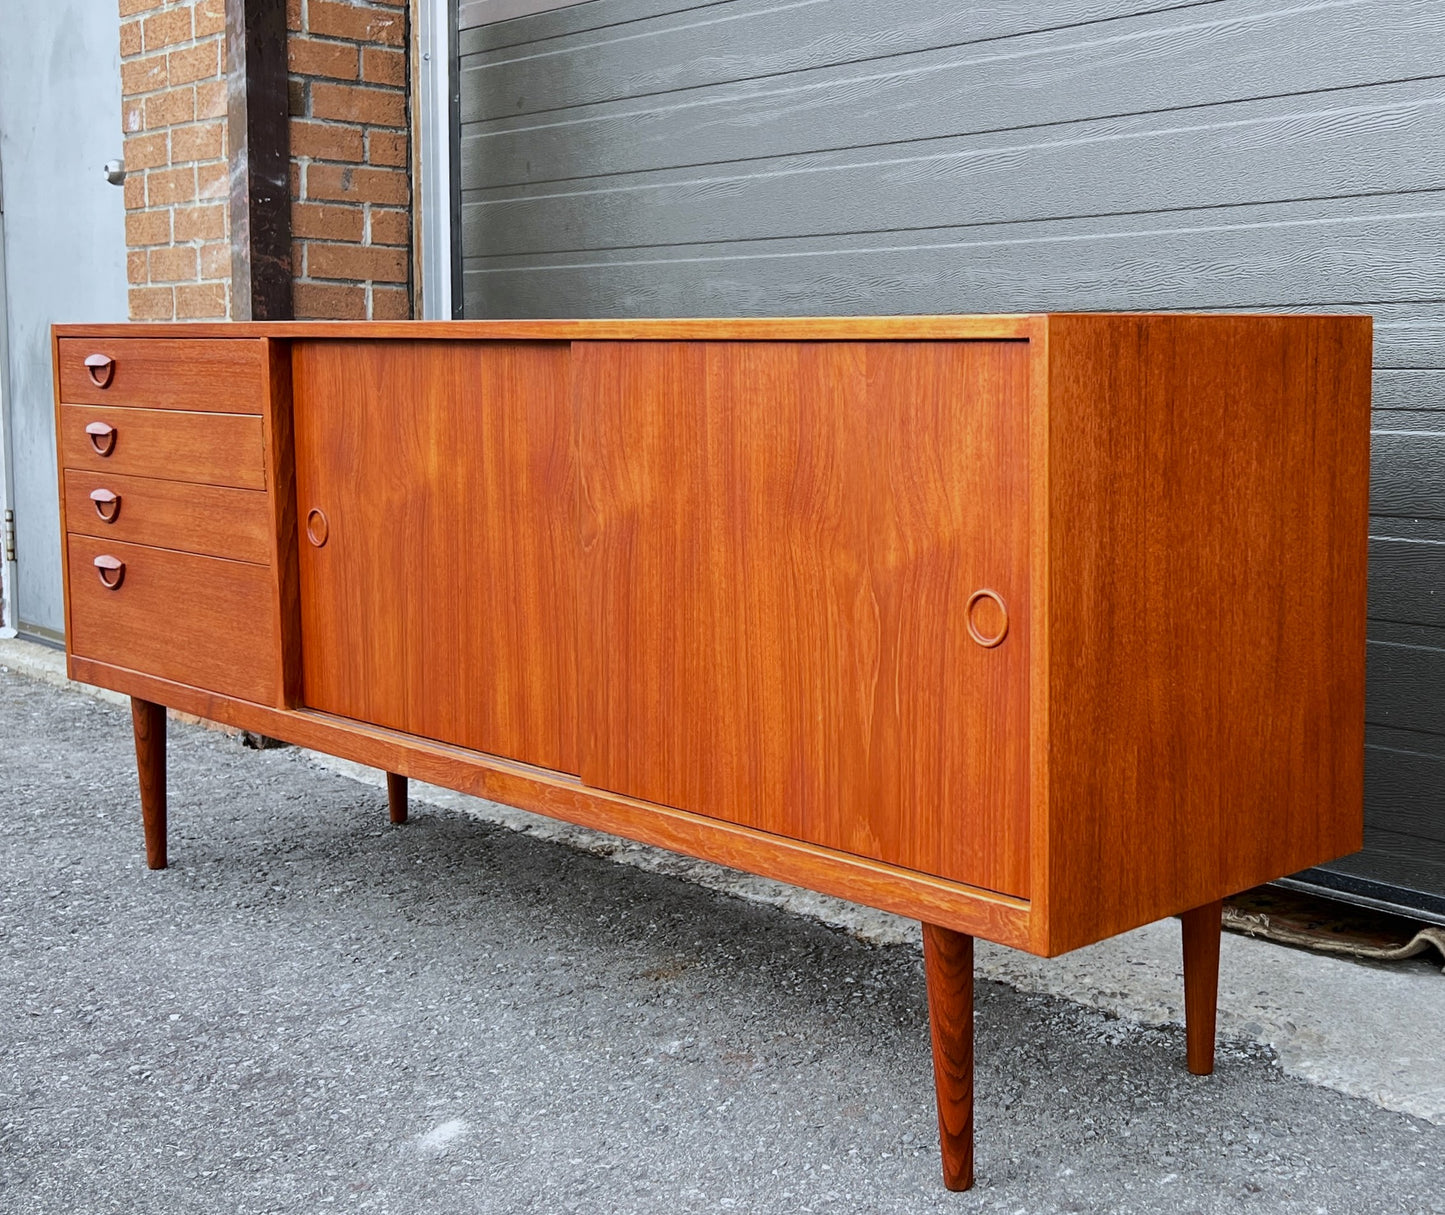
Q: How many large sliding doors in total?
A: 2